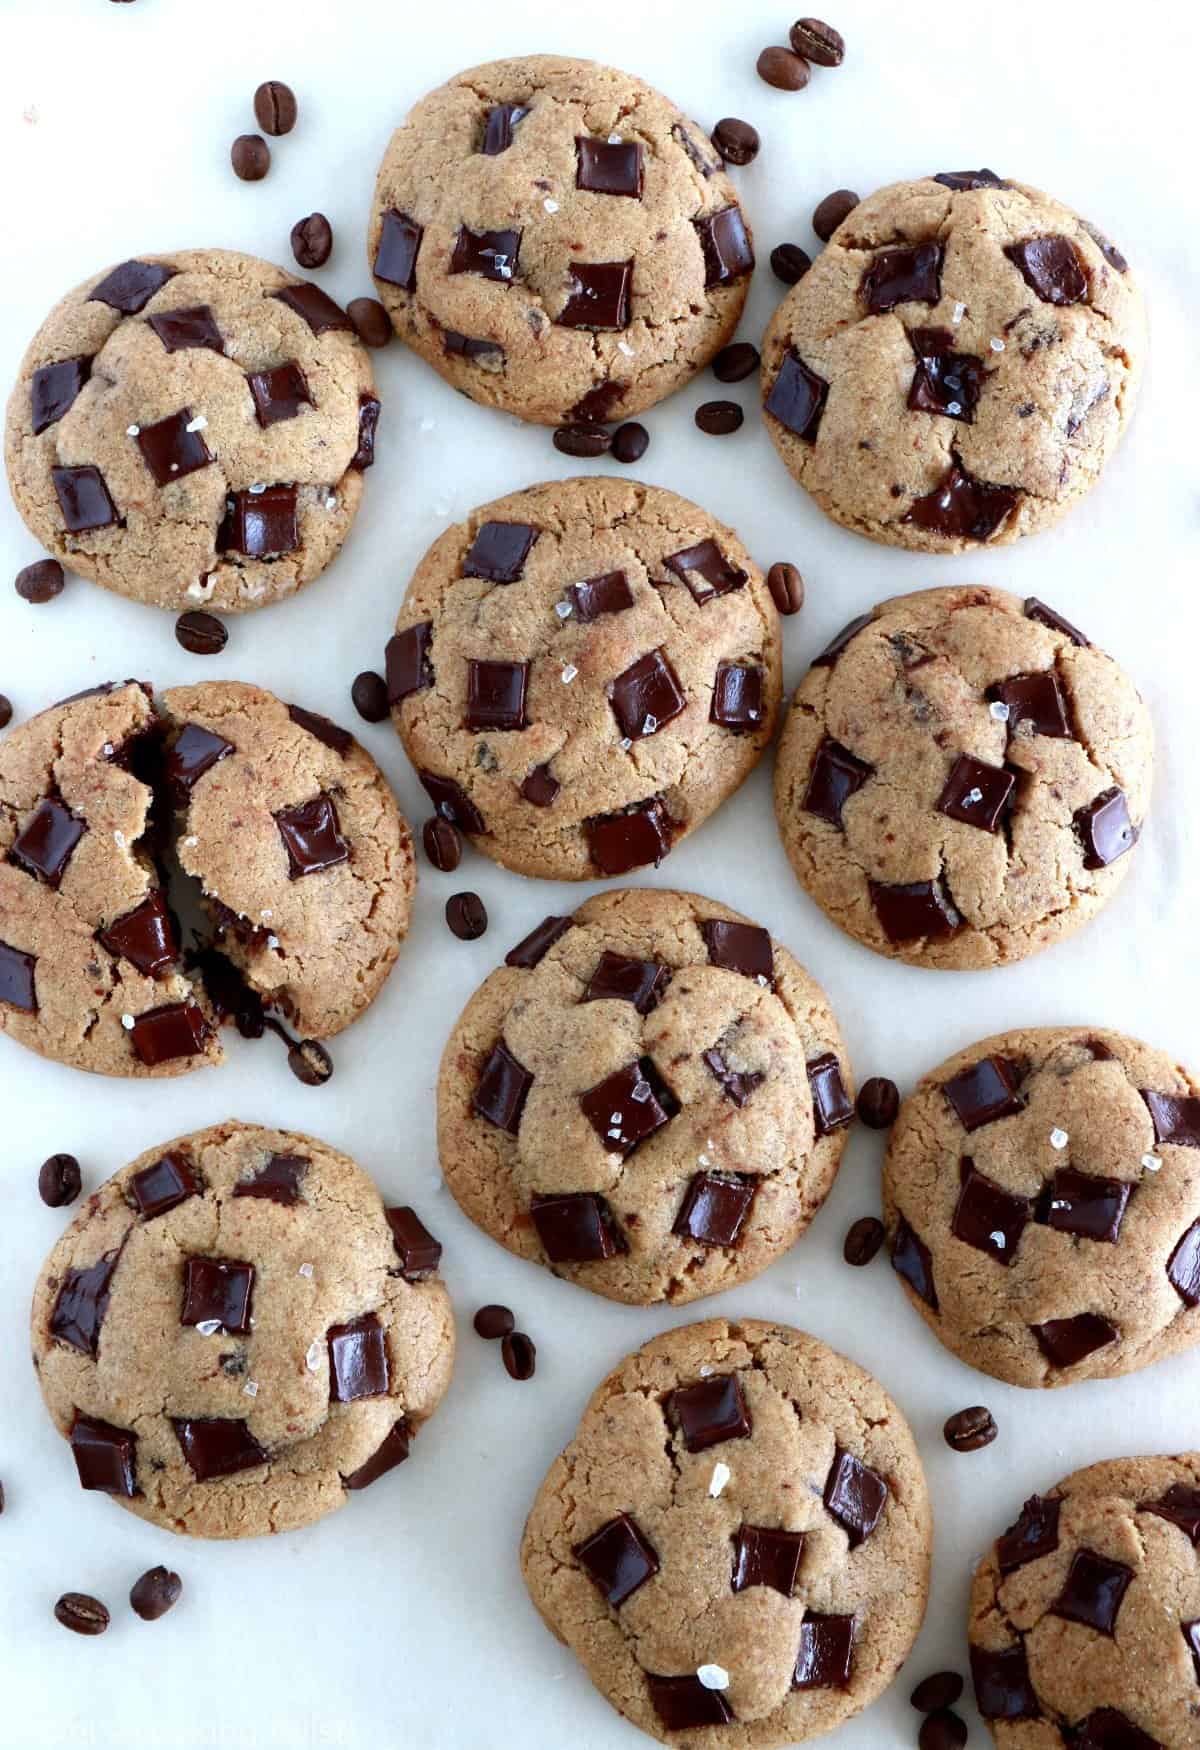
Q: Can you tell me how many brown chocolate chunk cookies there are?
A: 11